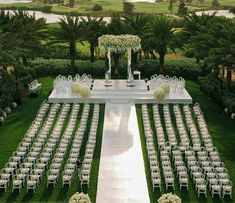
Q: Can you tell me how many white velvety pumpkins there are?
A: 0